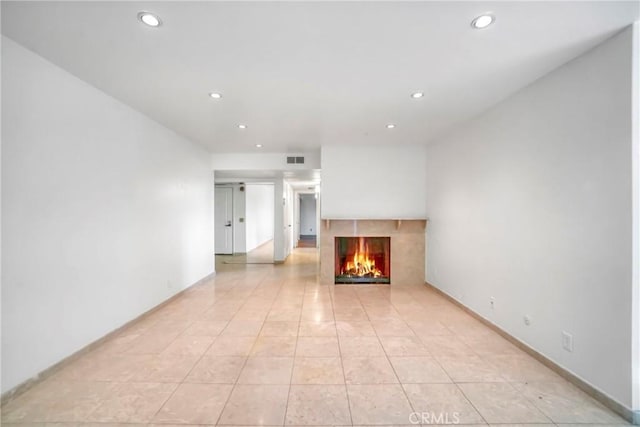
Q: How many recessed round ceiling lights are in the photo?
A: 7